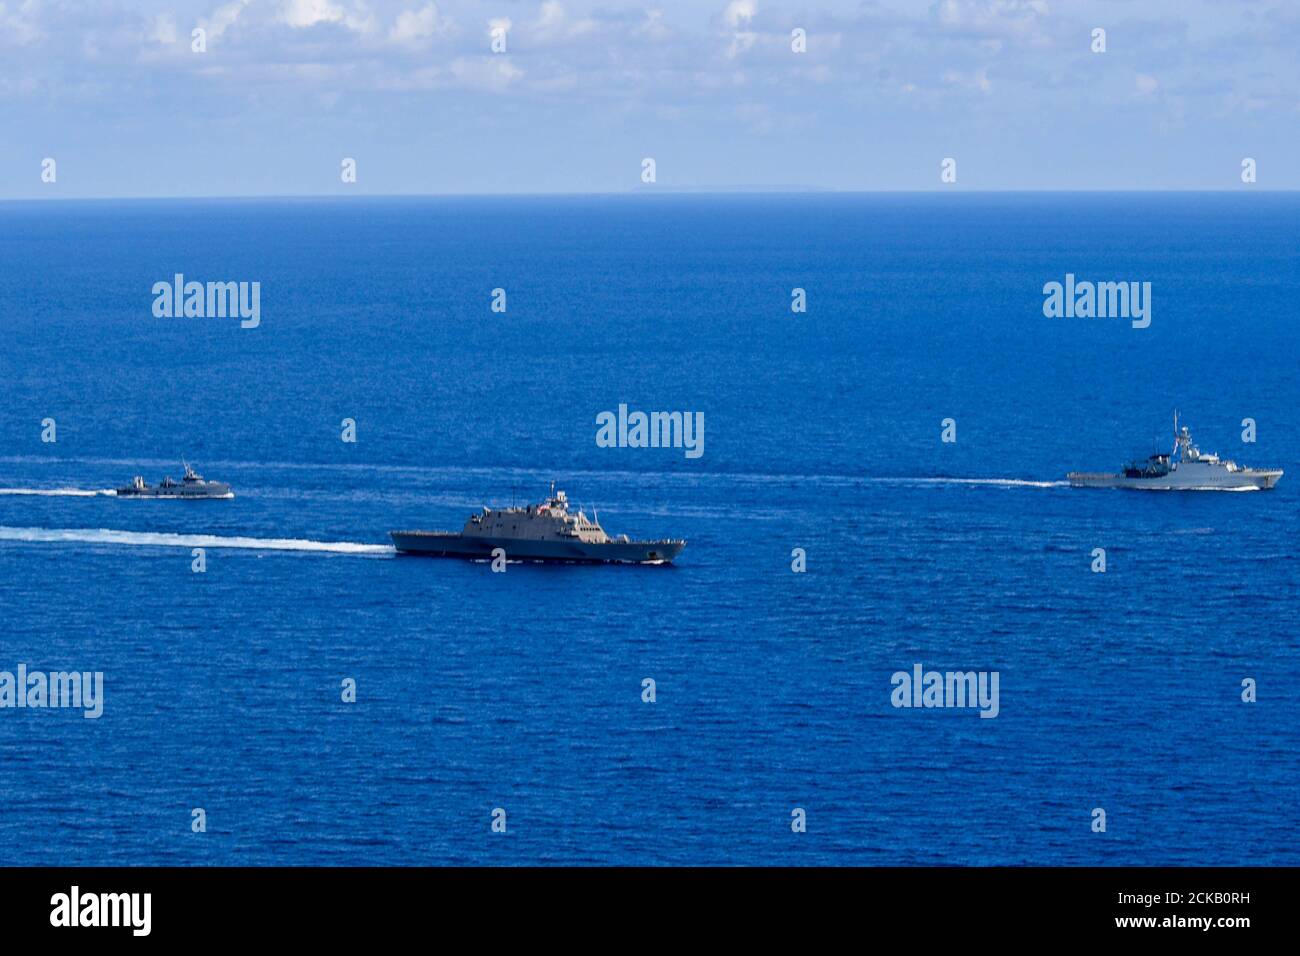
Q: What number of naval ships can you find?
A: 3